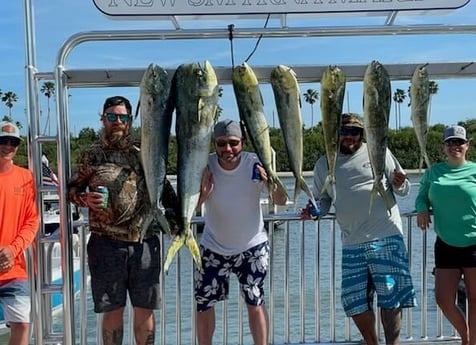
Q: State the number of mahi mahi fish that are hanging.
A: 7